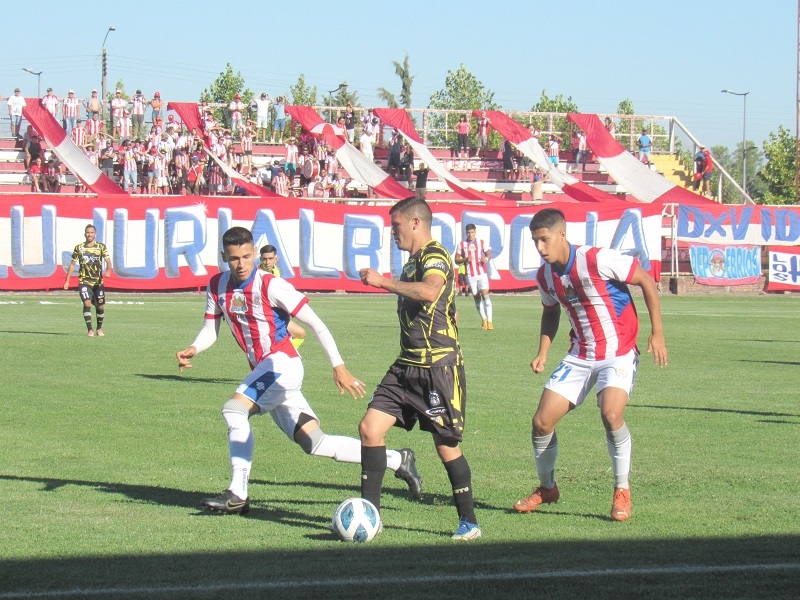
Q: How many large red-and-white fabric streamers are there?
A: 6